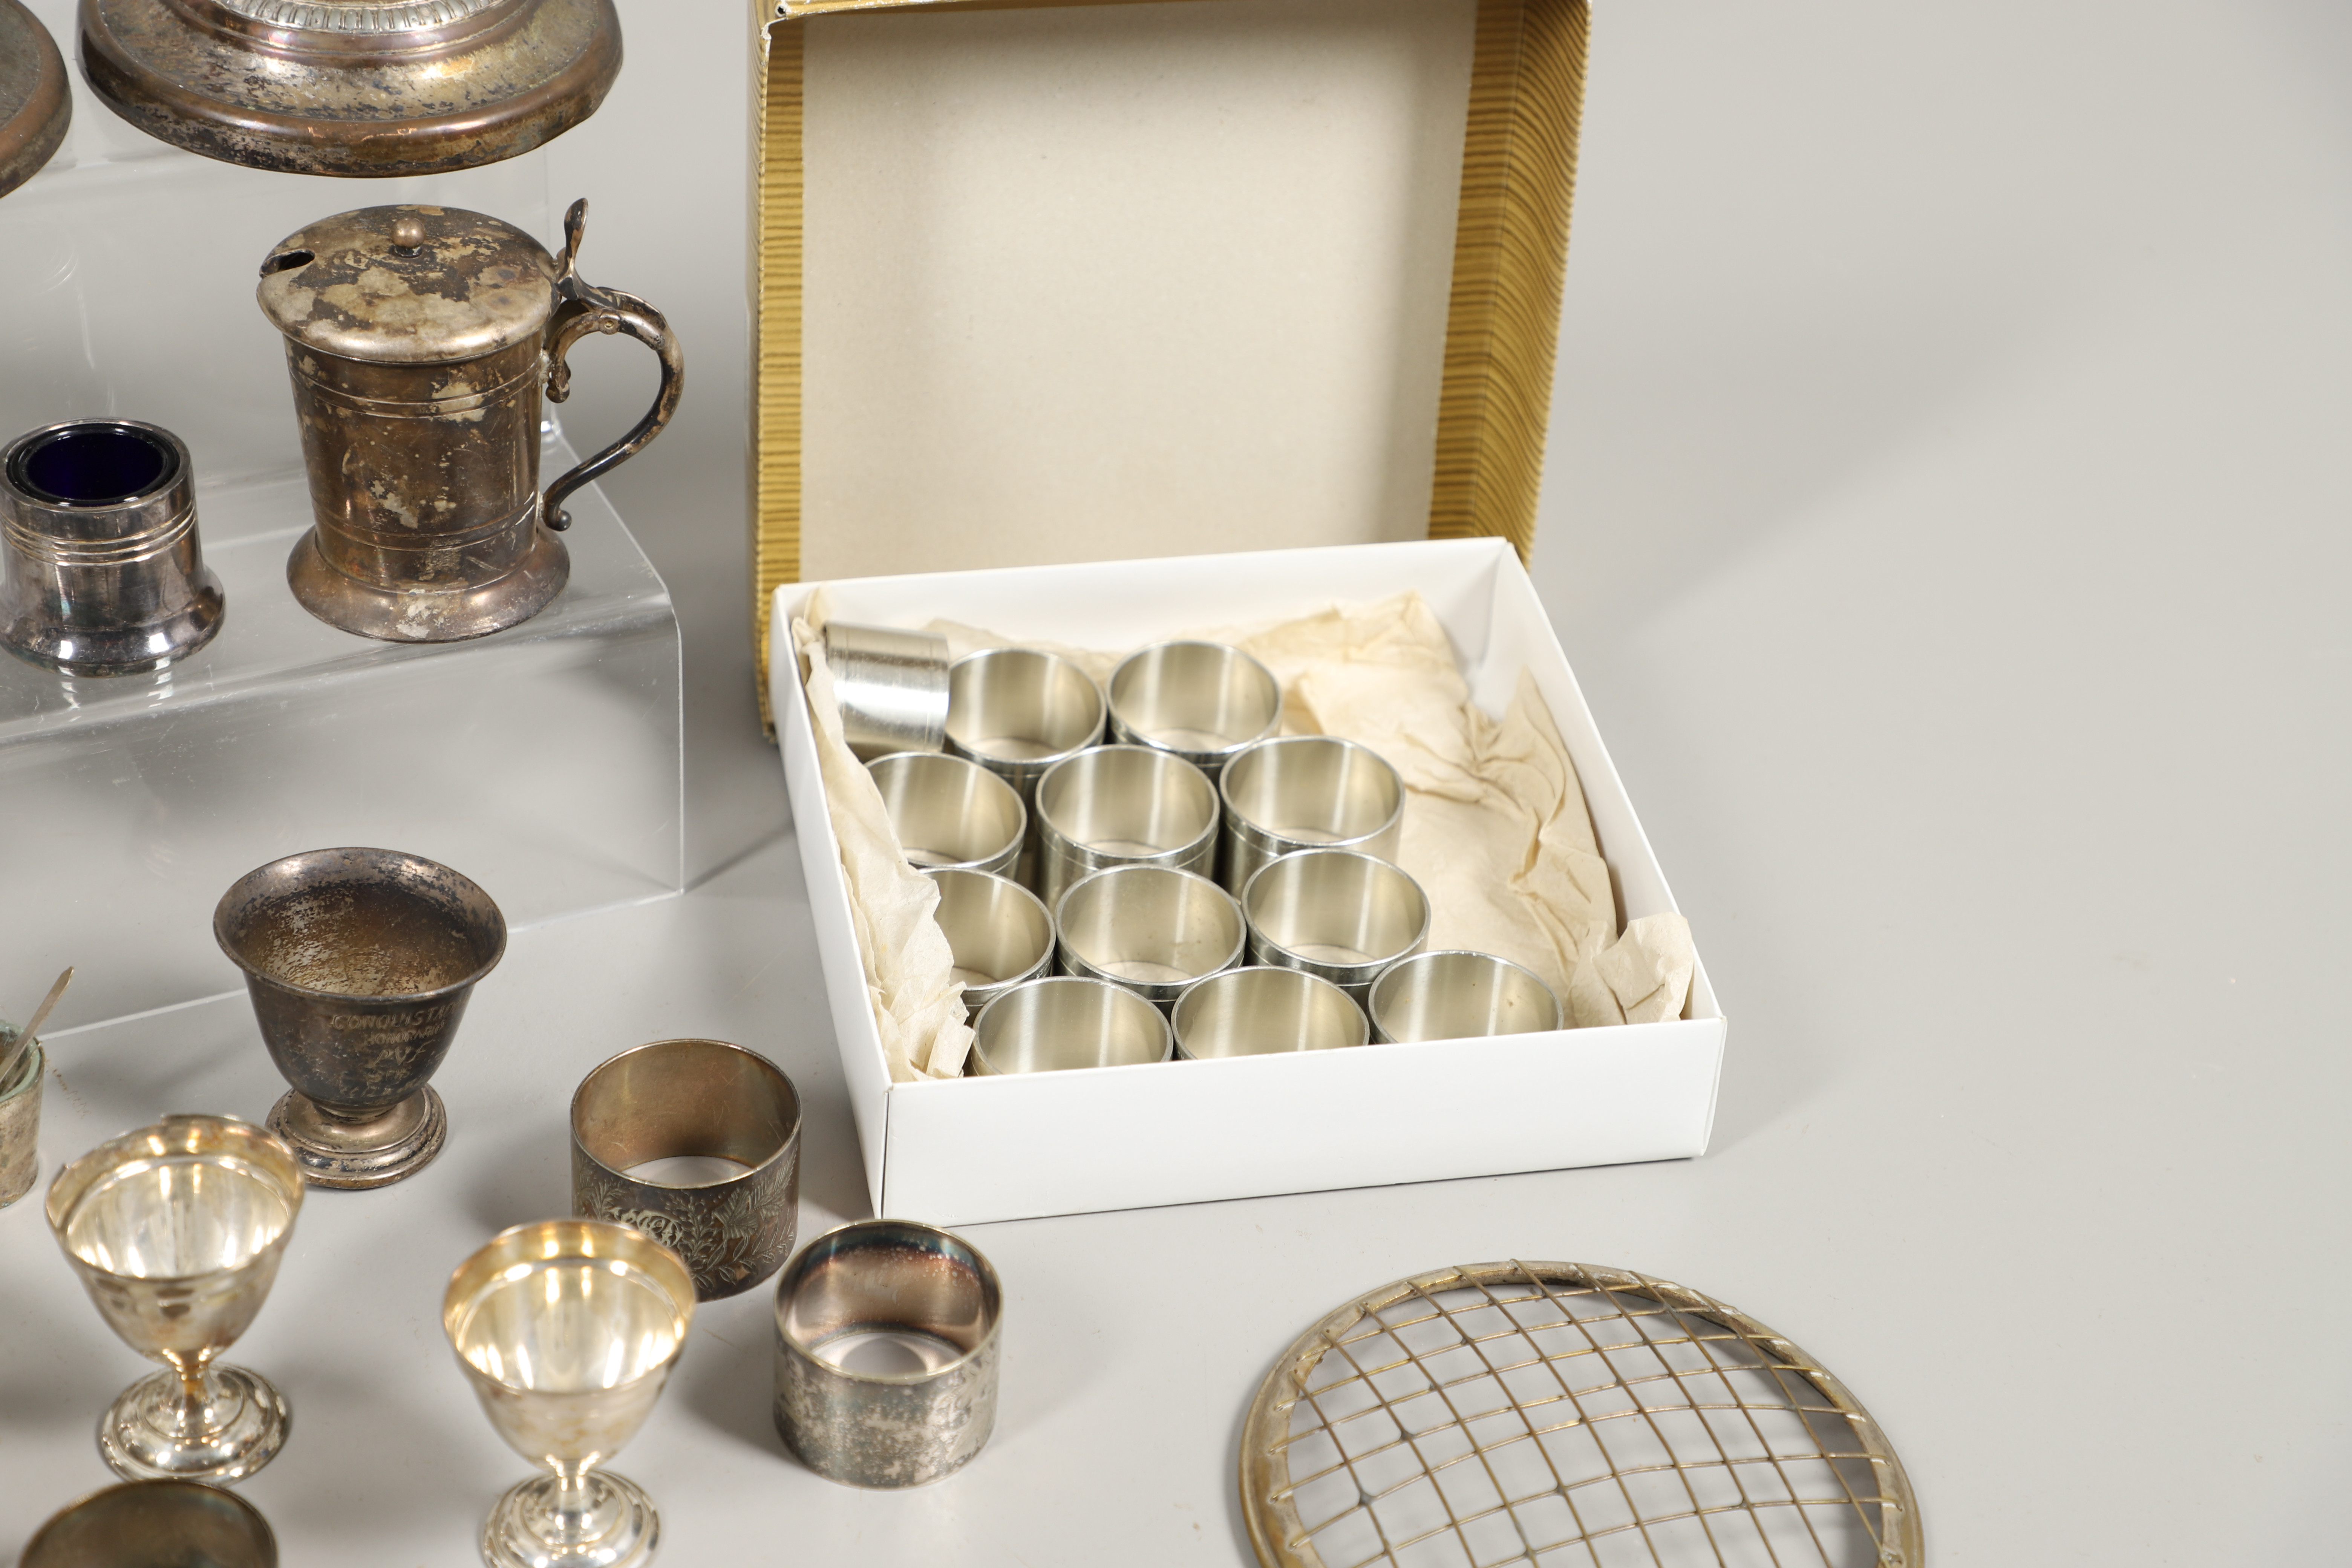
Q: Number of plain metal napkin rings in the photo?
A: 12